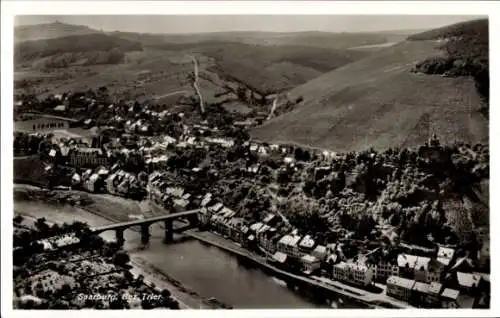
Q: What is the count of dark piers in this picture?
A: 3